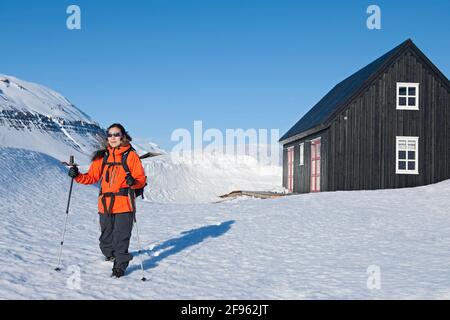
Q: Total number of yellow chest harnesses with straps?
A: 0